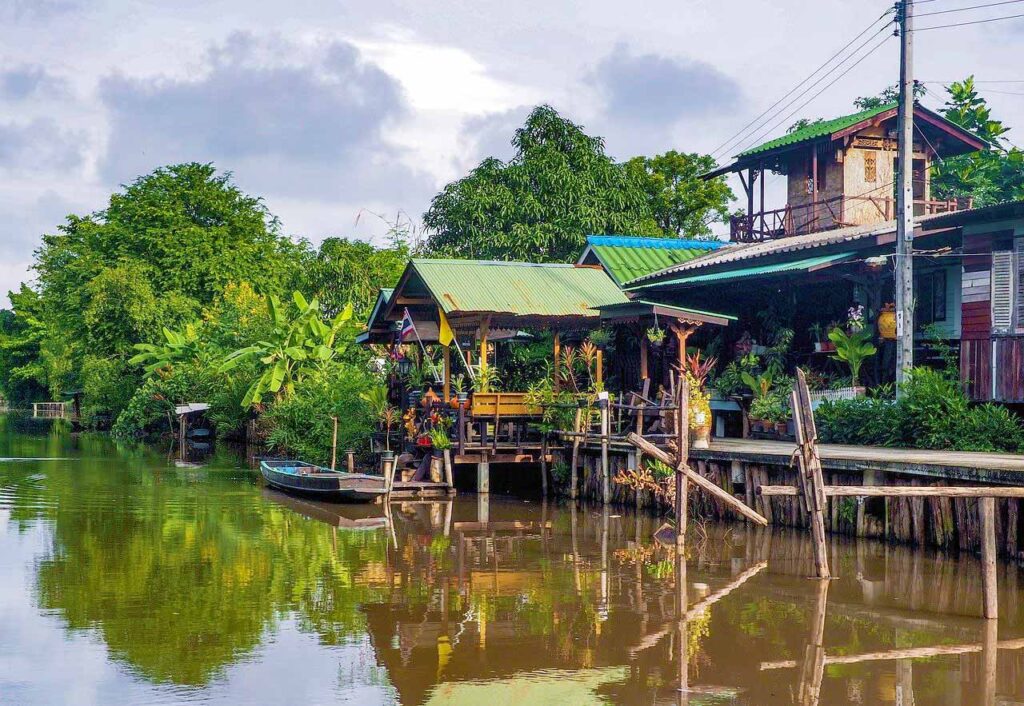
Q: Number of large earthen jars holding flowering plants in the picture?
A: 1